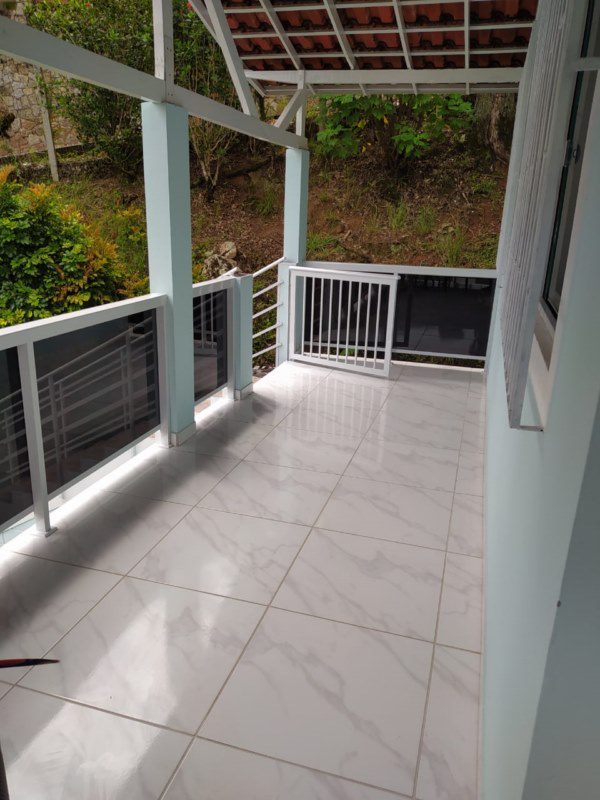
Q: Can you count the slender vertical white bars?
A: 9